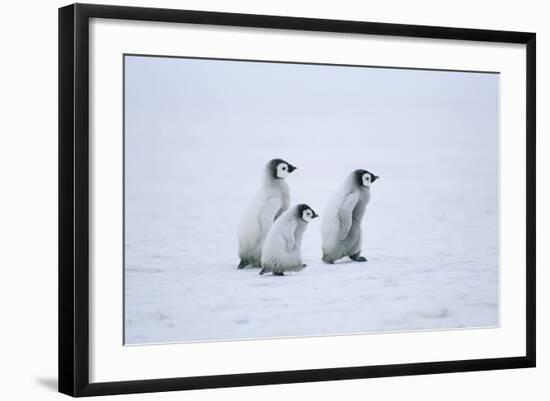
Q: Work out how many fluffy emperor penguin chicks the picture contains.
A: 3